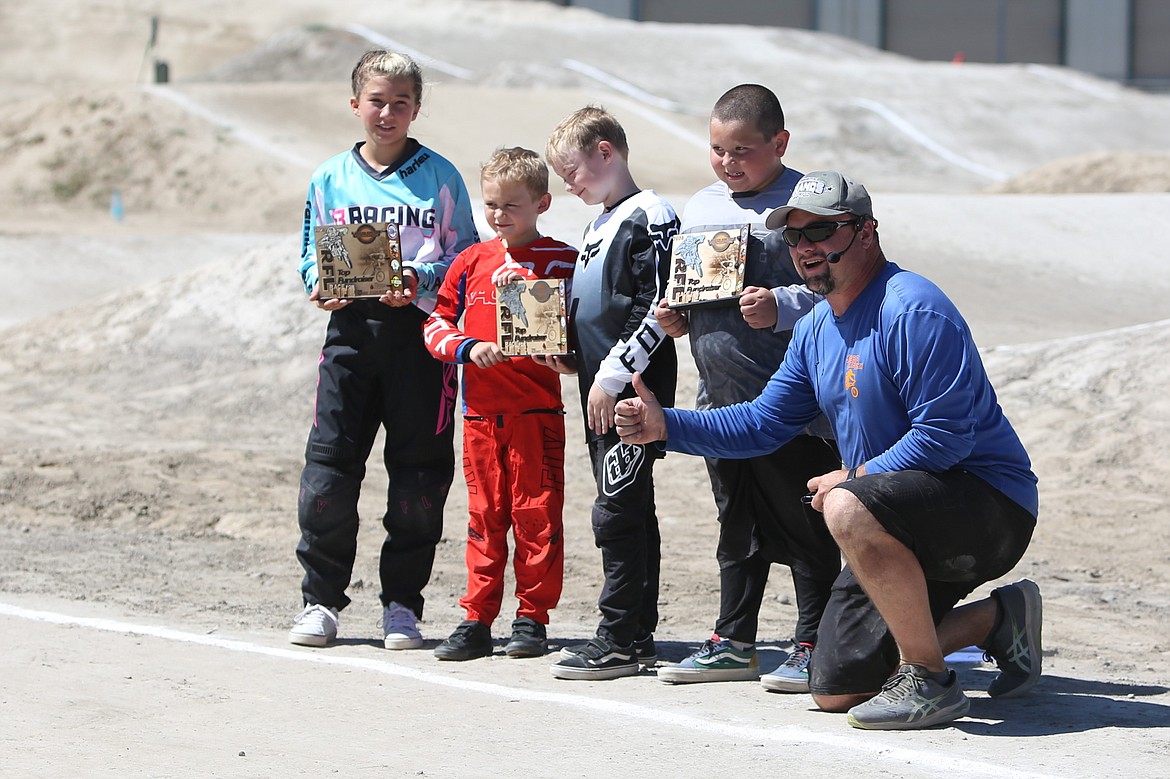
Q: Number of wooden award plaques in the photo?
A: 3